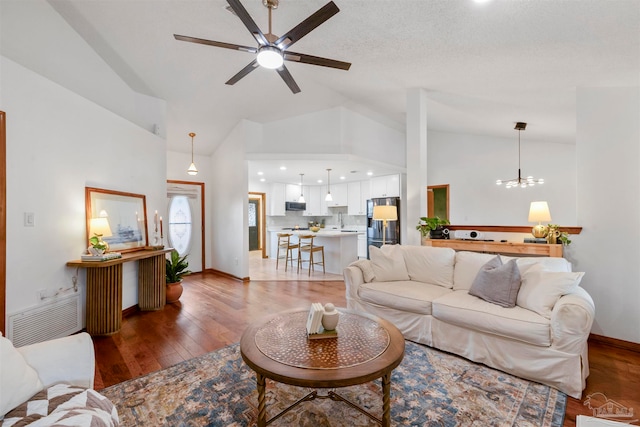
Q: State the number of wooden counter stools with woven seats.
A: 2